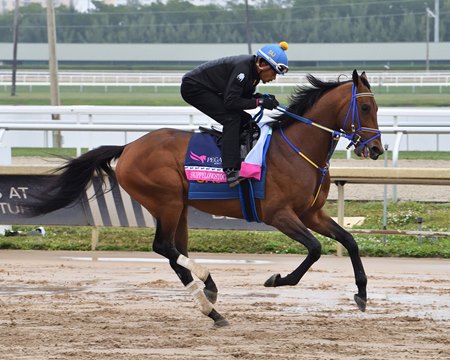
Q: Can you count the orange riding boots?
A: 0